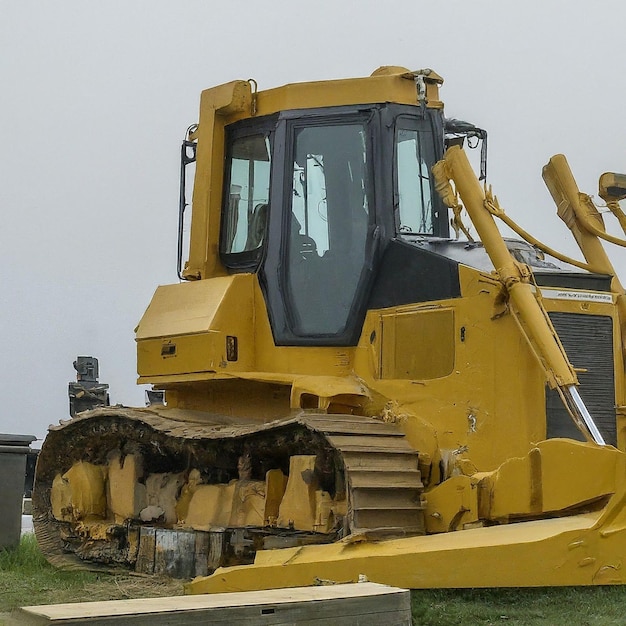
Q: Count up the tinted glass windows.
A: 3